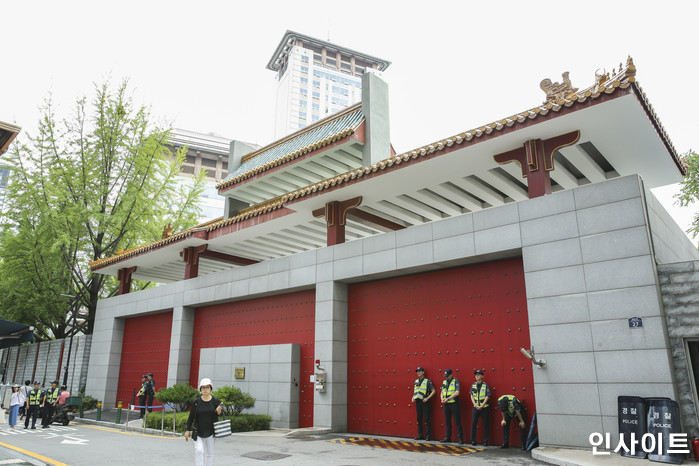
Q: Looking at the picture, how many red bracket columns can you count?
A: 4